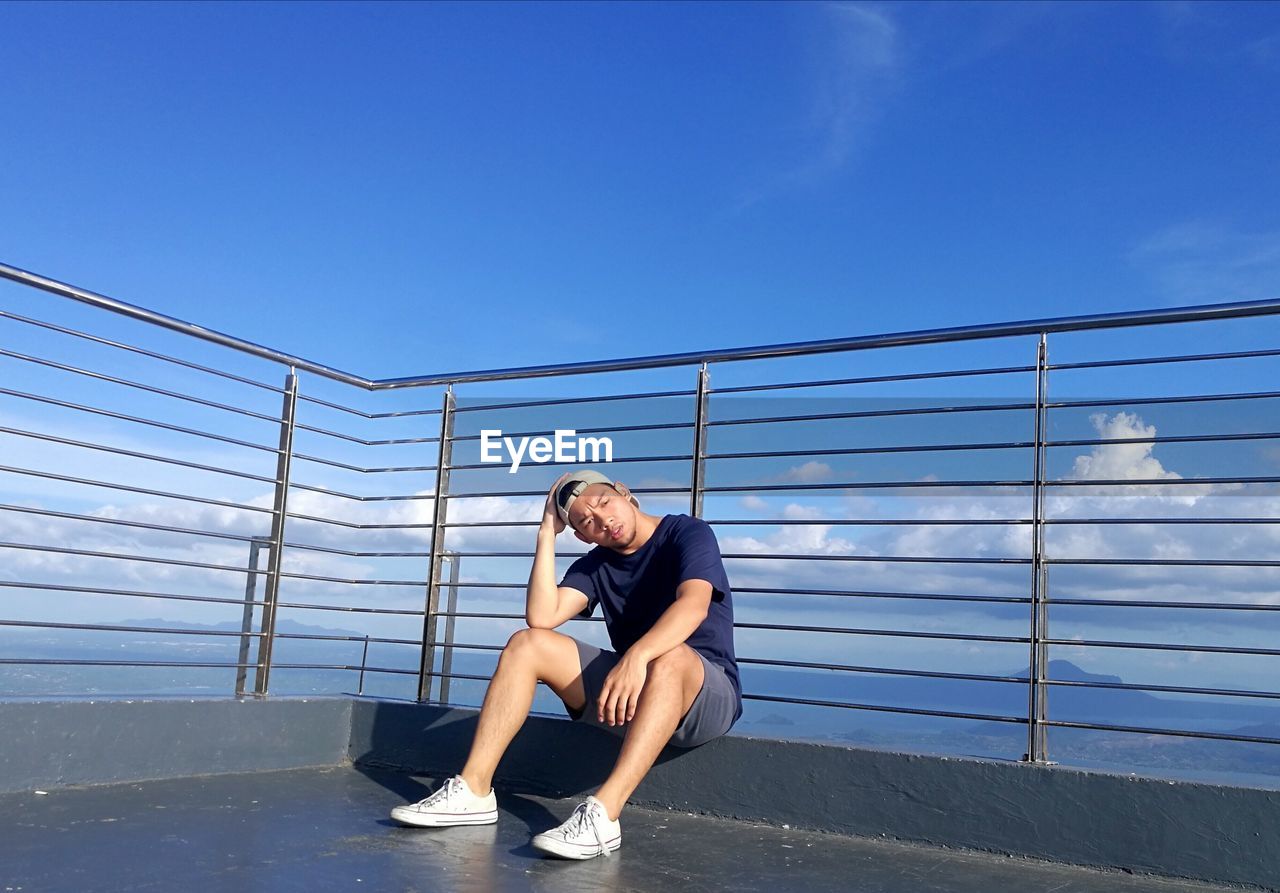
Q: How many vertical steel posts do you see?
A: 4